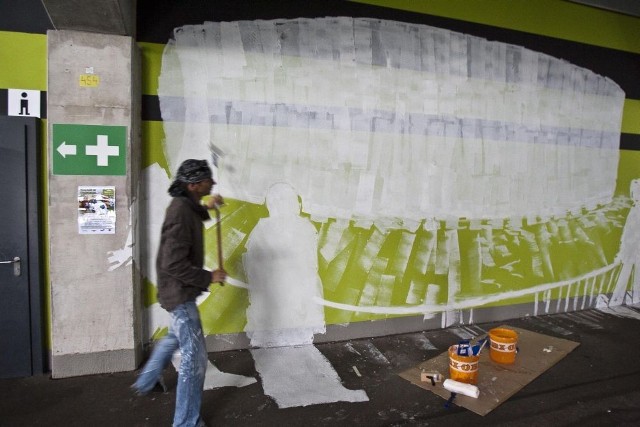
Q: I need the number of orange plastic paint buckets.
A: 2